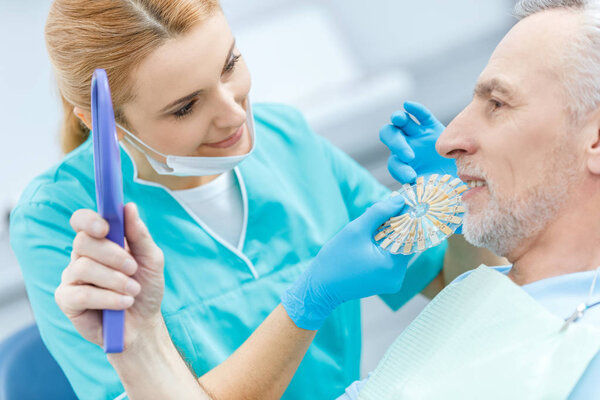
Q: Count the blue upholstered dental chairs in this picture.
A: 1